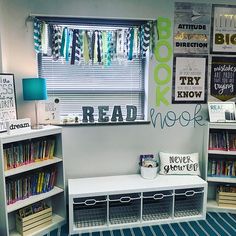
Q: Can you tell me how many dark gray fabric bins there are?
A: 4